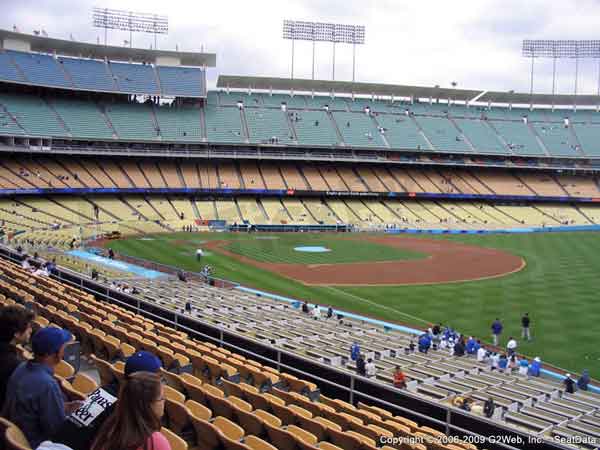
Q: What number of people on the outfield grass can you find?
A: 2